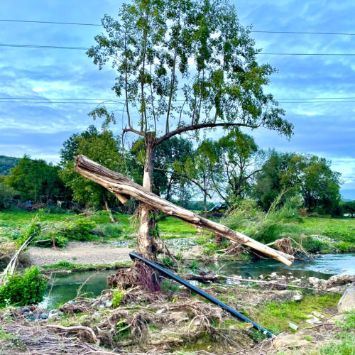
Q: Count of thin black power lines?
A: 4